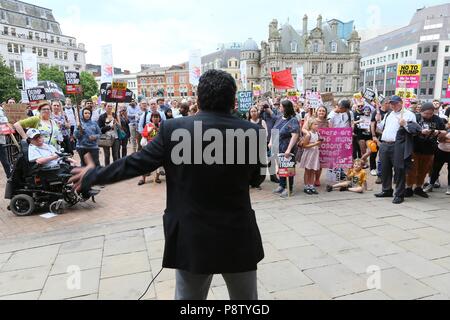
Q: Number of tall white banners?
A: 5